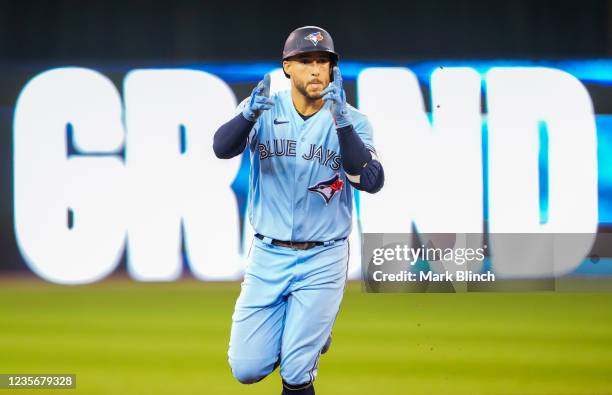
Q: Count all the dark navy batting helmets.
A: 1